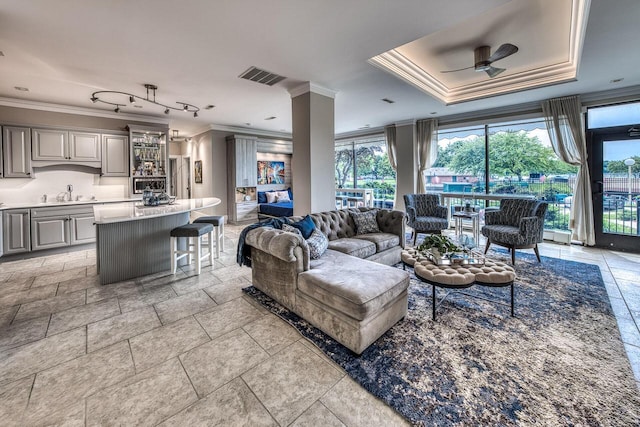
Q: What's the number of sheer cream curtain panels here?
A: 3